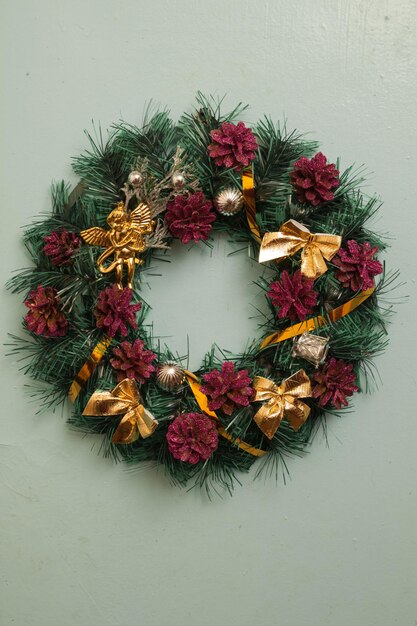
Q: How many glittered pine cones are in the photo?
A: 12